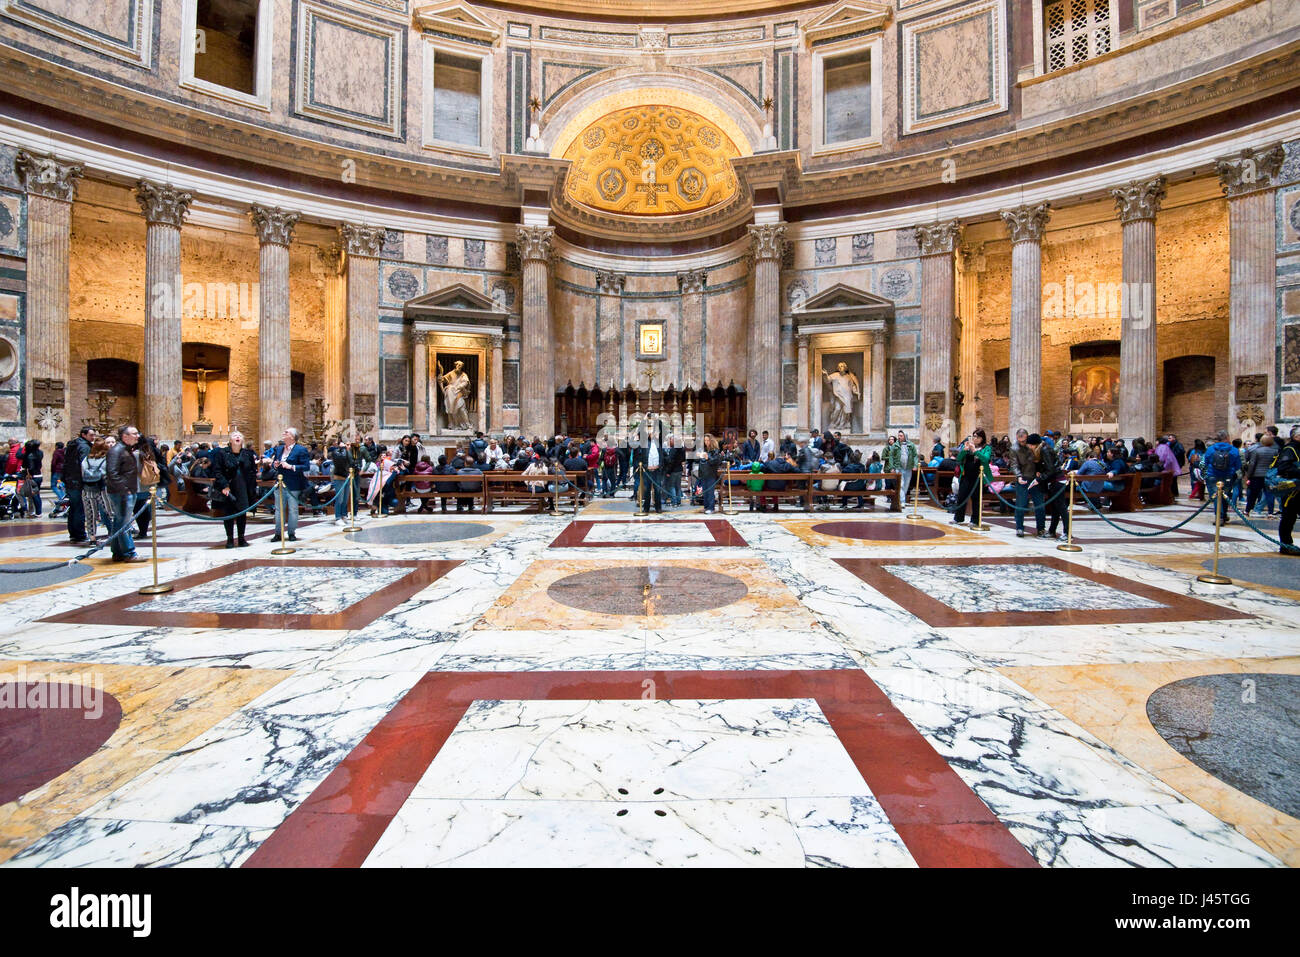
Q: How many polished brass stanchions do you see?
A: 11